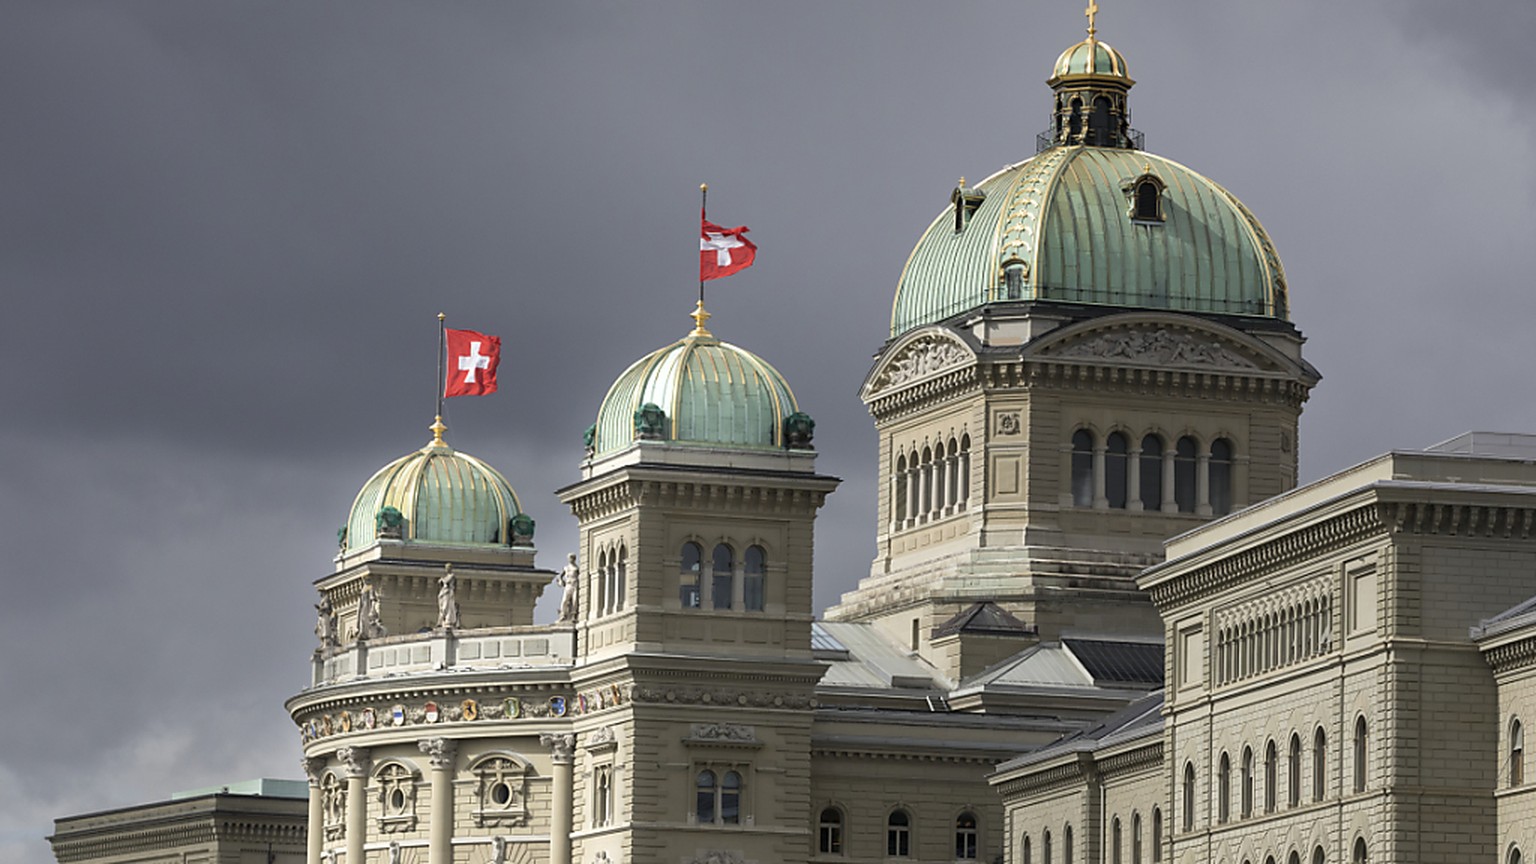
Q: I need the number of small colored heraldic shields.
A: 13